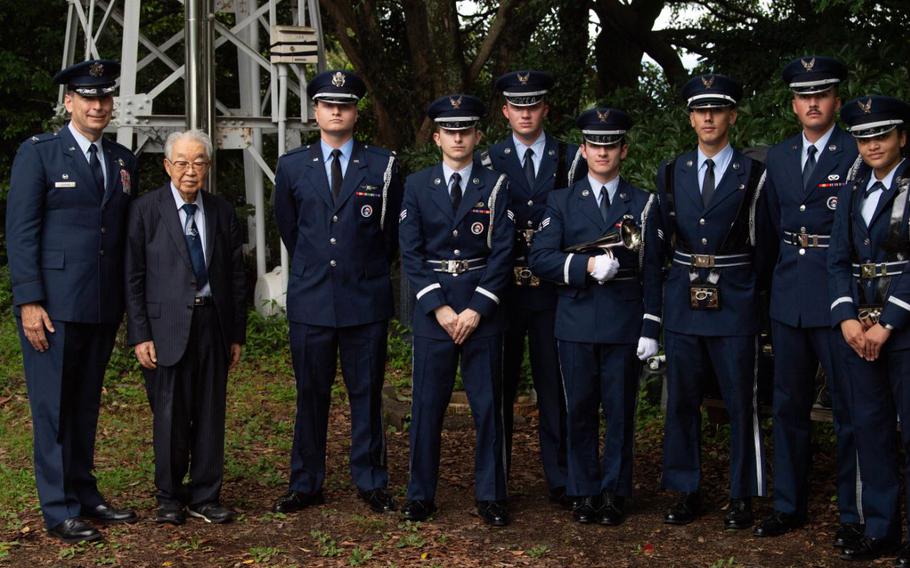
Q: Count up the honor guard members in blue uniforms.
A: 7